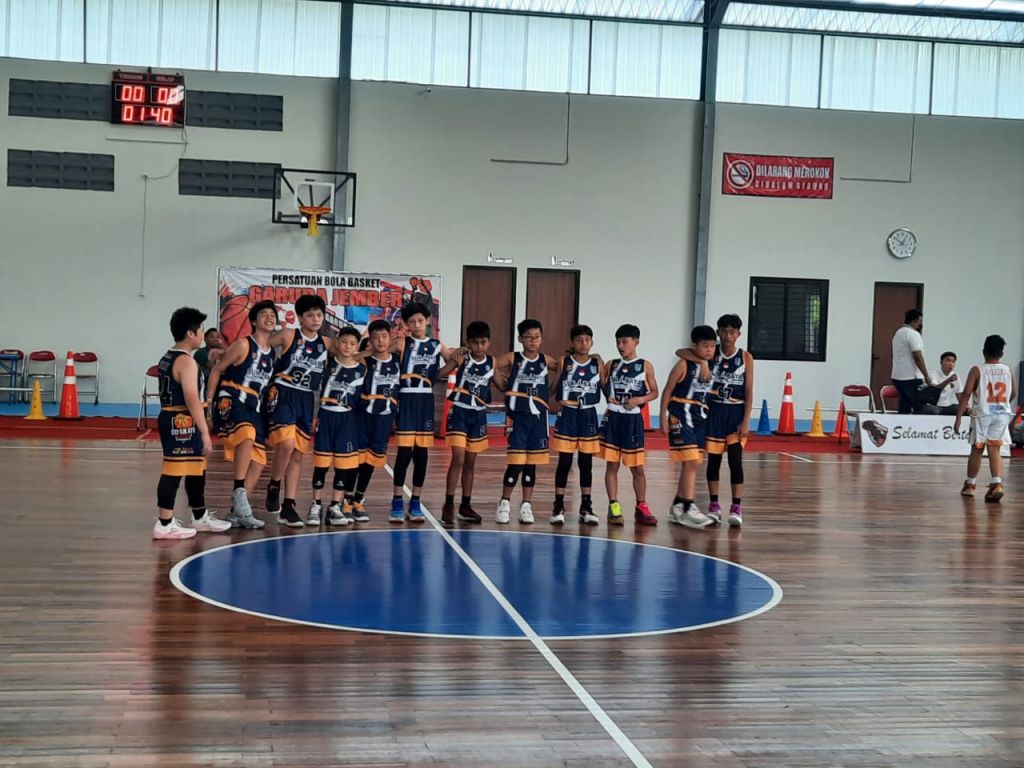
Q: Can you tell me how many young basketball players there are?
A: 13